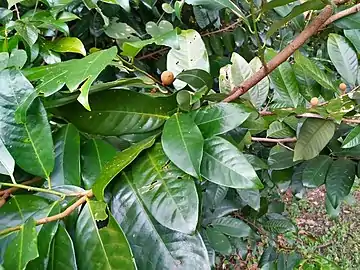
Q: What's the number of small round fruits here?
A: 3